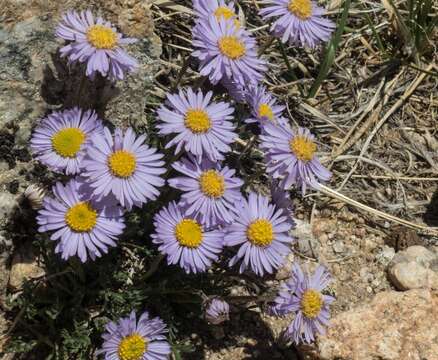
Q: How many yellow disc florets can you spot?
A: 15